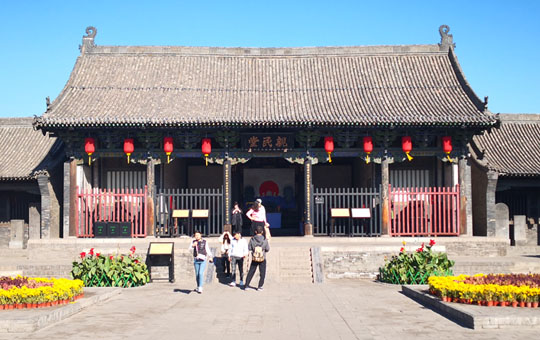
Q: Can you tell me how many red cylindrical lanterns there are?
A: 8